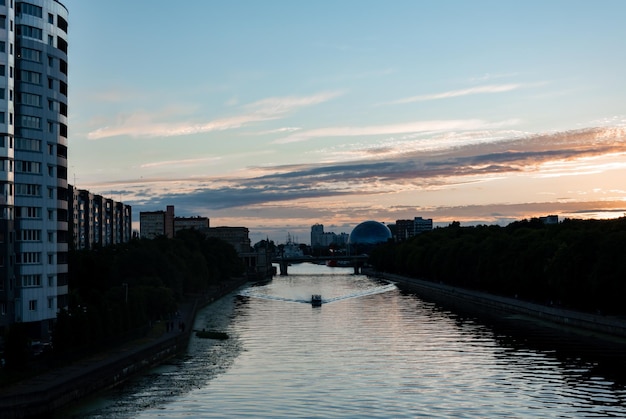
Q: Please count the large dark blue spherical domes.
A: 1